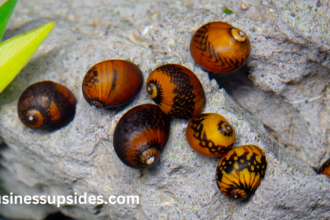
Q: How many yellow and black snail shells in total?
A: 2